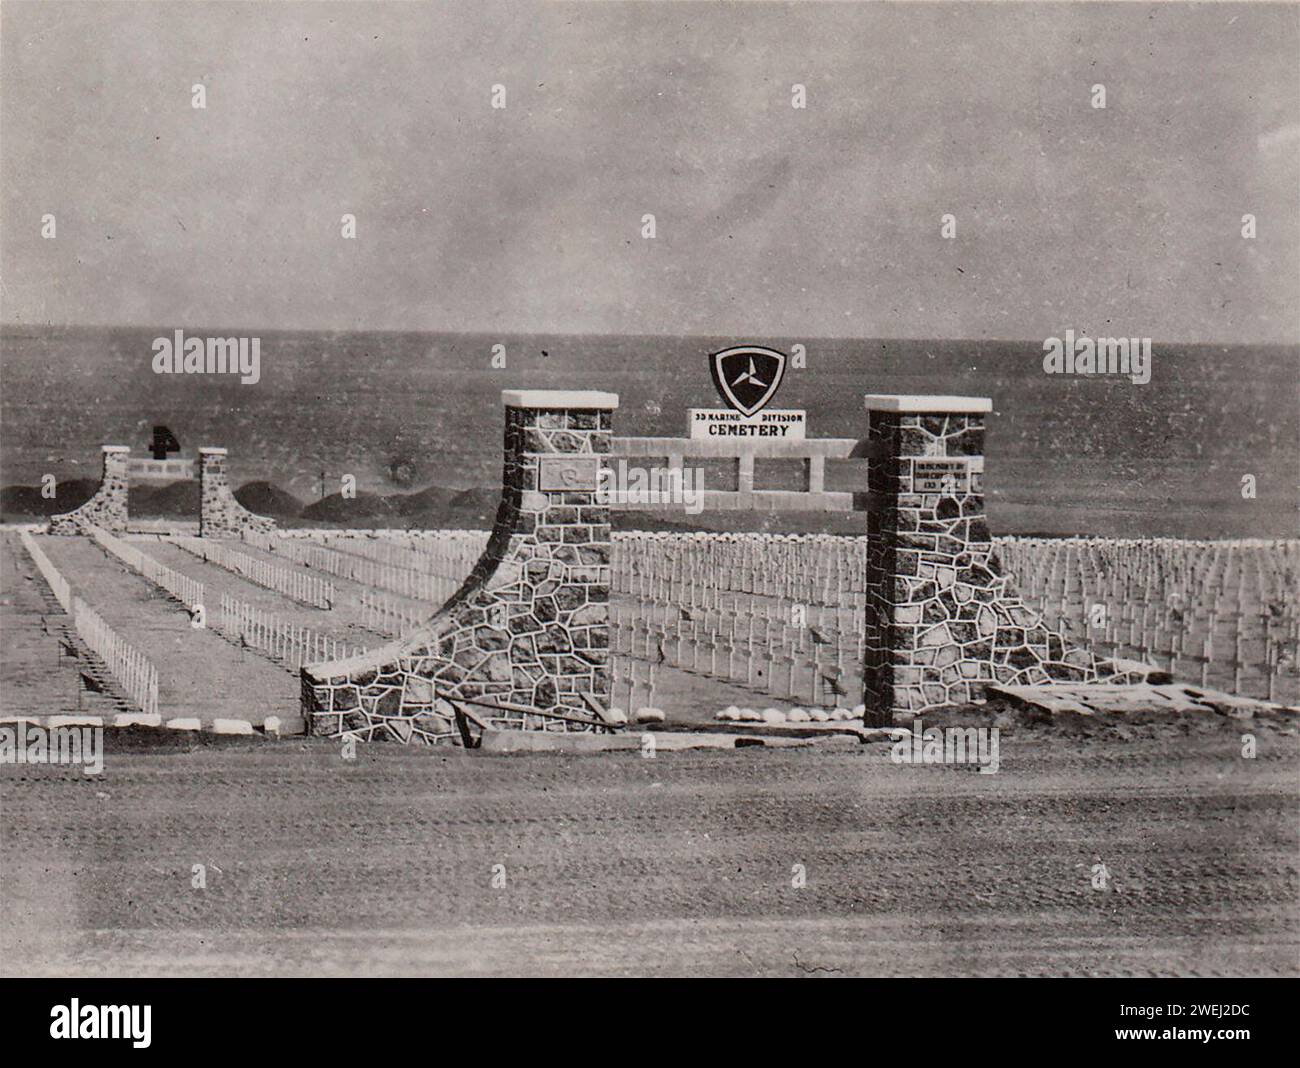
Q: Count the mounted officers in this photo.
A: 0